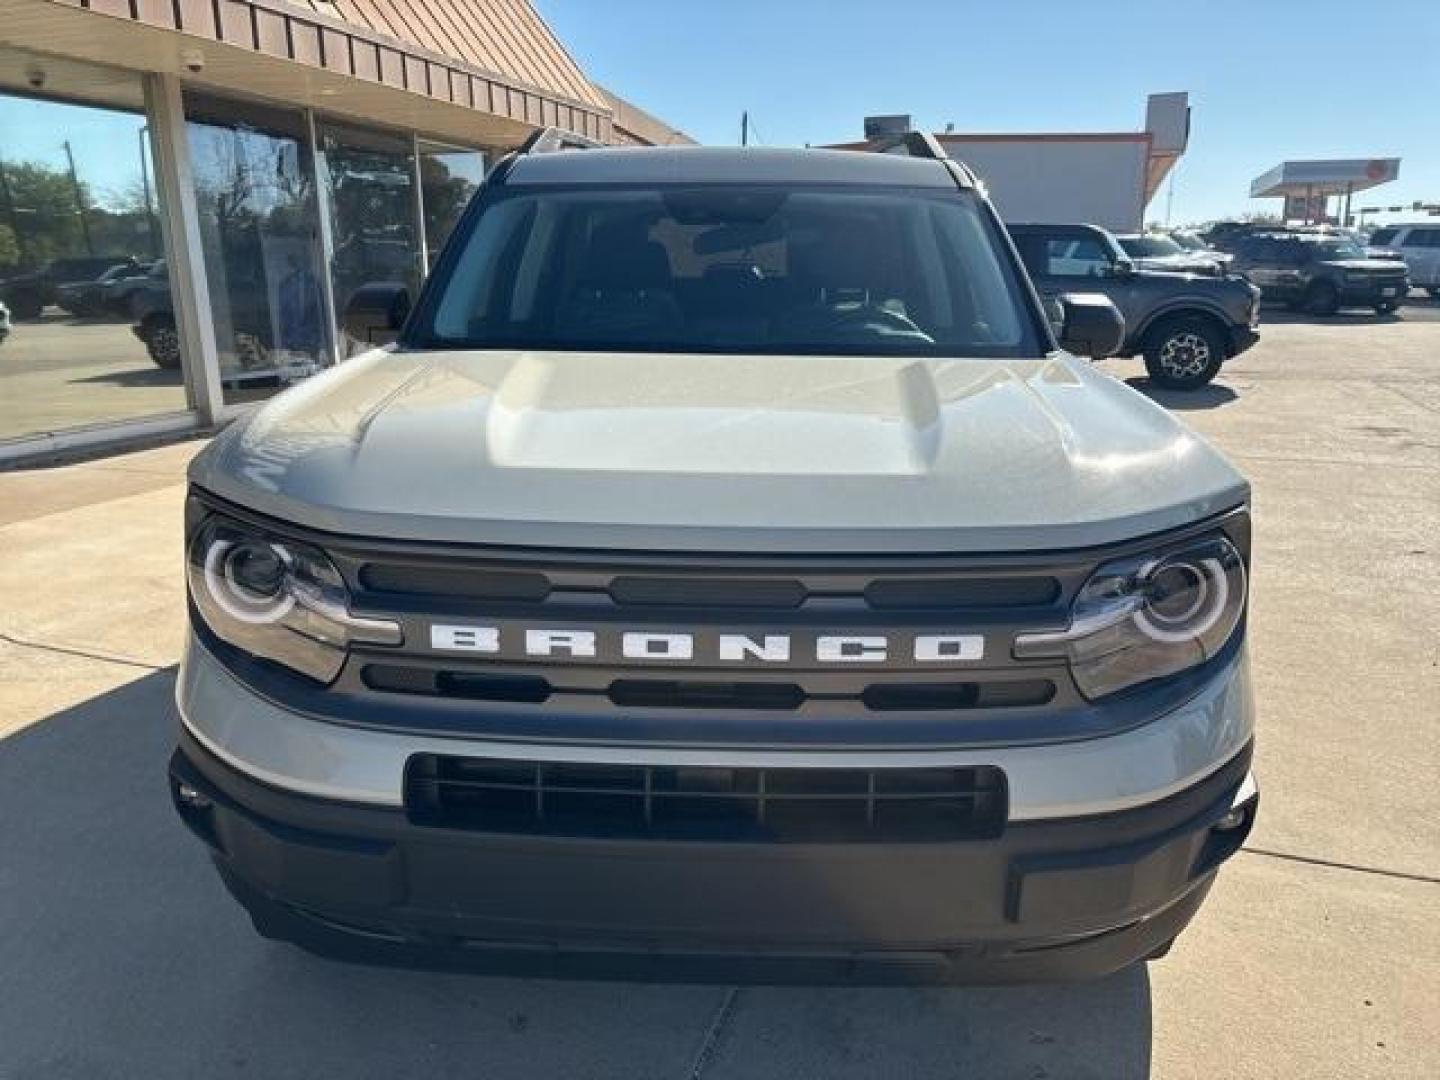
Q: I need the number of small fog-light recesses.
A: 2